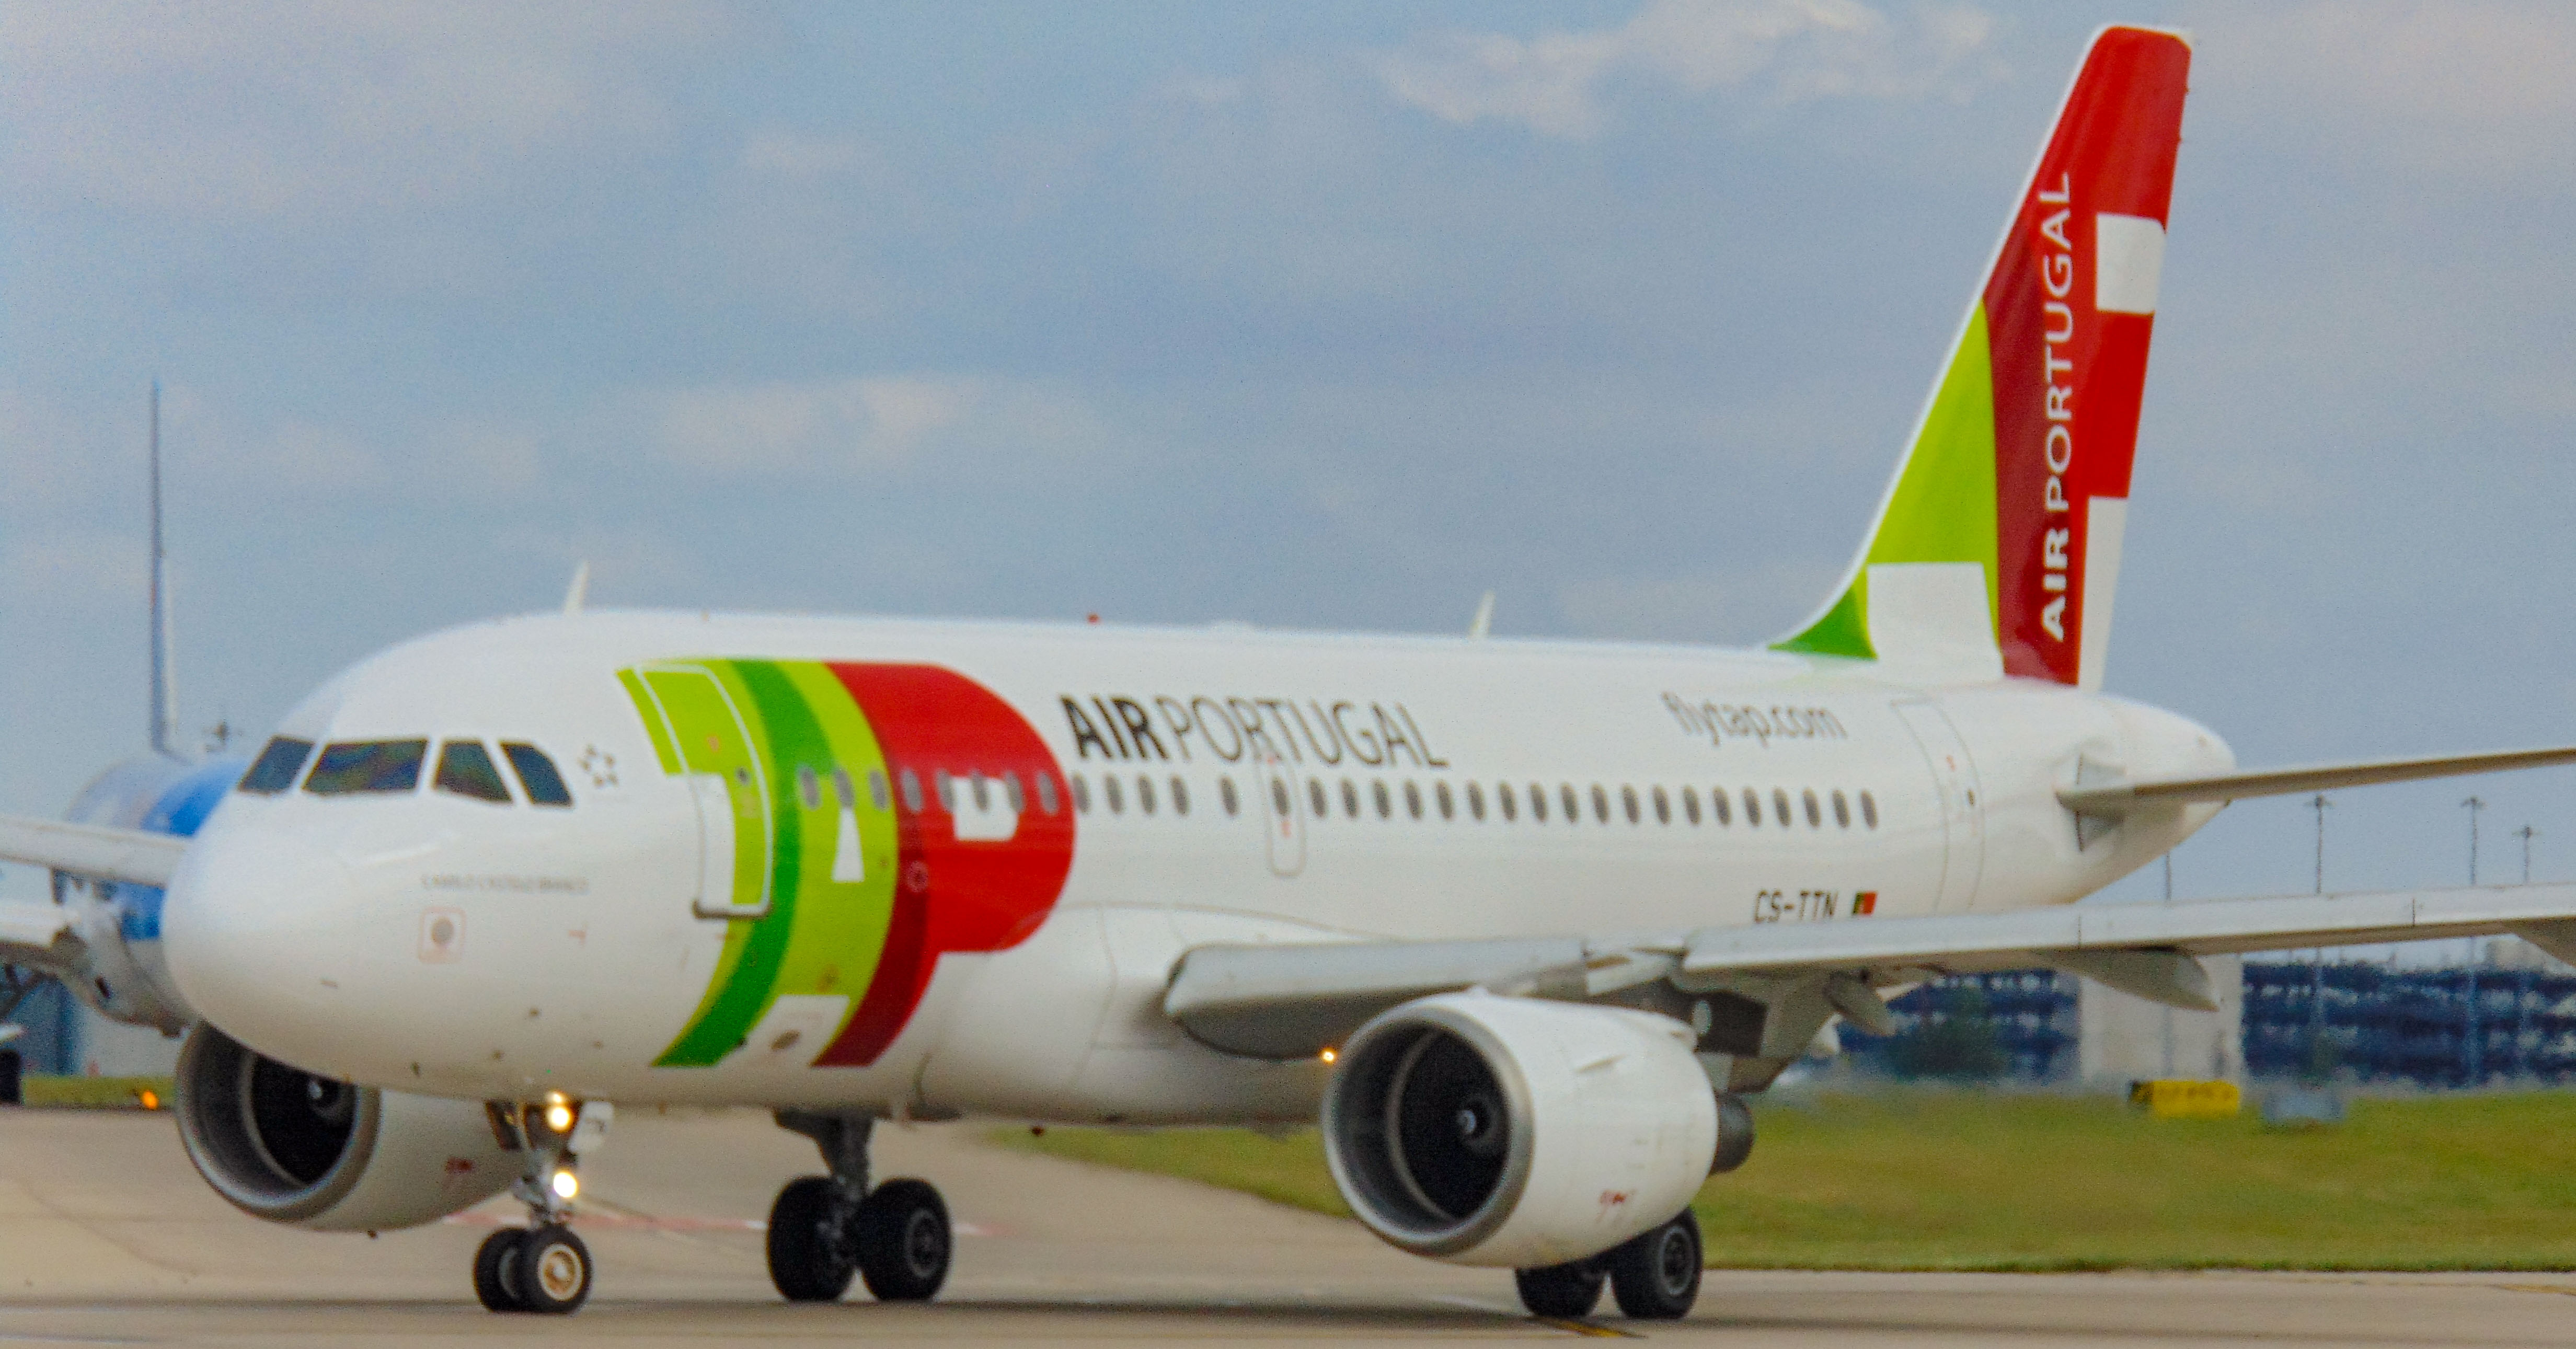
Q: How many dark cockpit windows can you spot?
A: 4